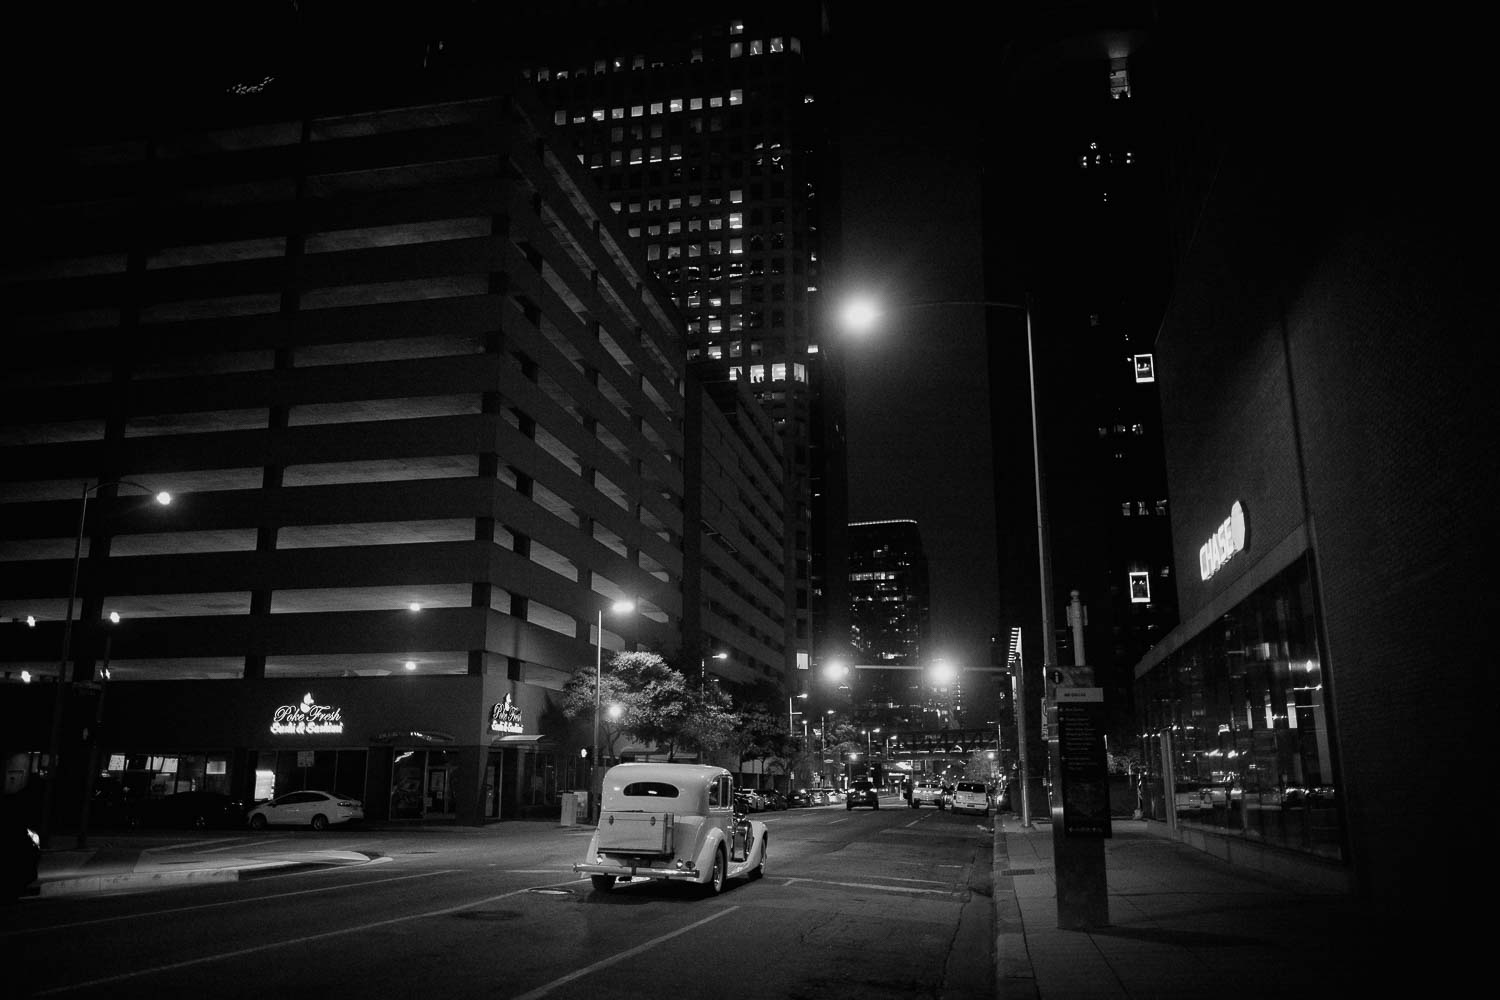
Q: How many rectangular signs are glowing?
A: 2